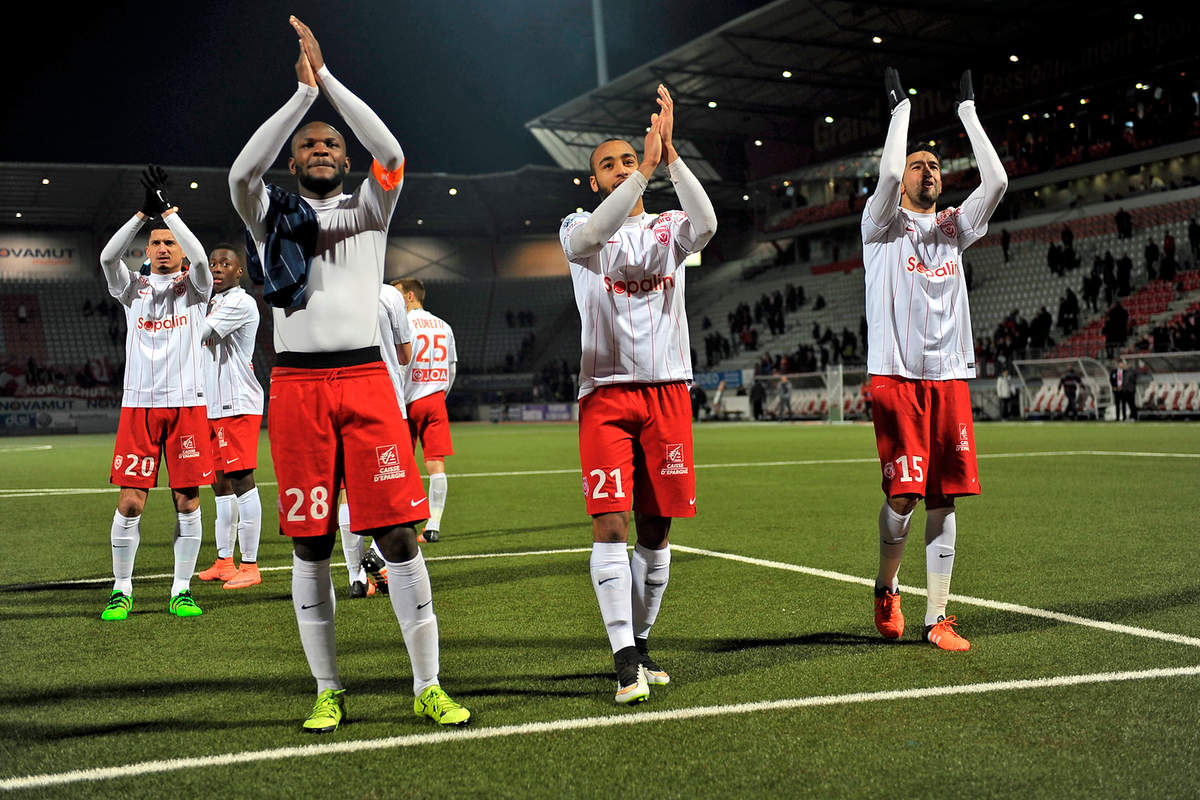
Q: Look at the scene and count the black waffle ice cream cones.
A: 0